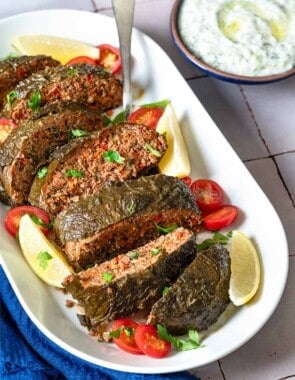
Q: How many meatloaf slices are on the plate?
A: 7